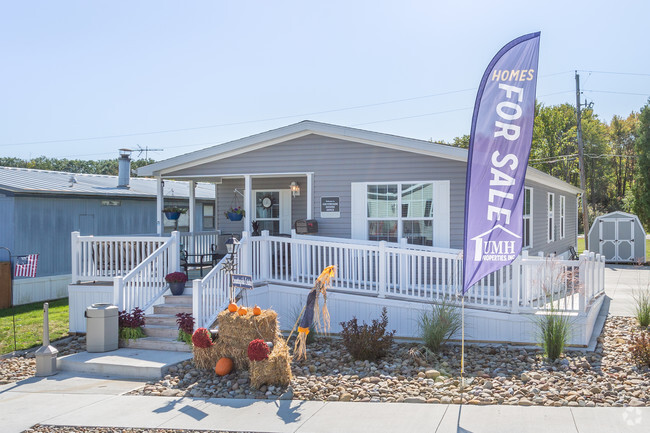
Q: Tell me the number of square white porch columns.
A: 4